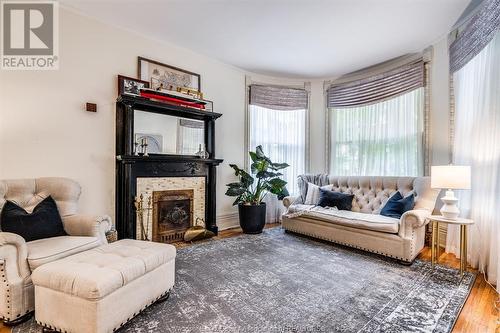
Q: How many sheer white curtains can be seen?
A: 3